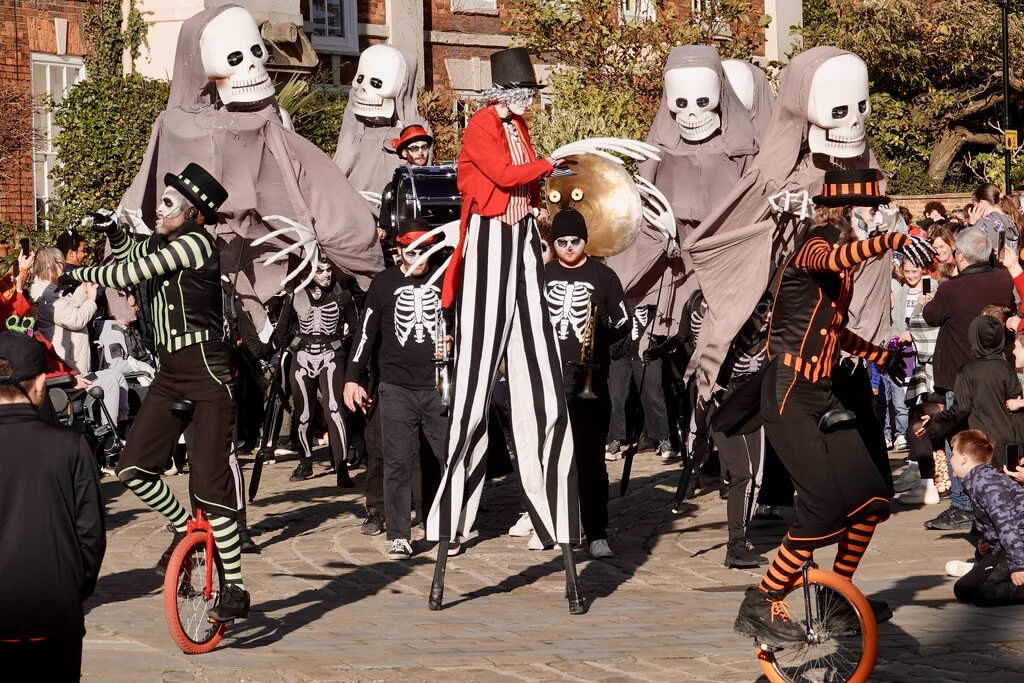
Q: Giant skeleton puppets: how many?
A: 5